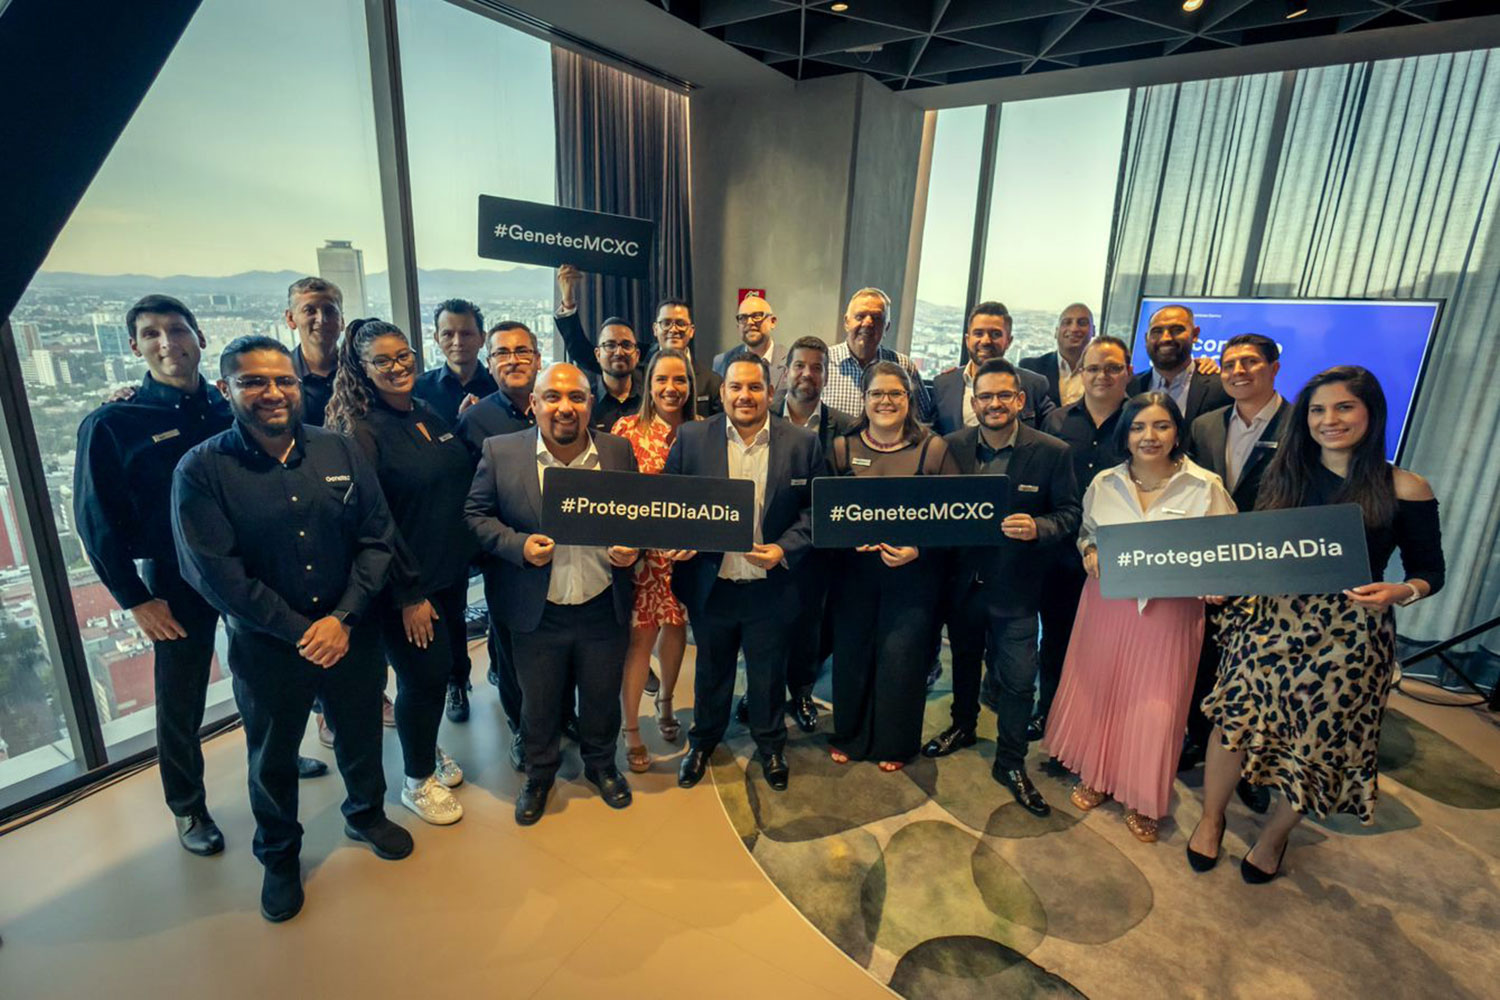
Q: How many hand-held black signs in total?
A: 4